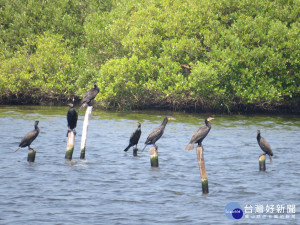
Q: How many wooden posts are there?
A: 7